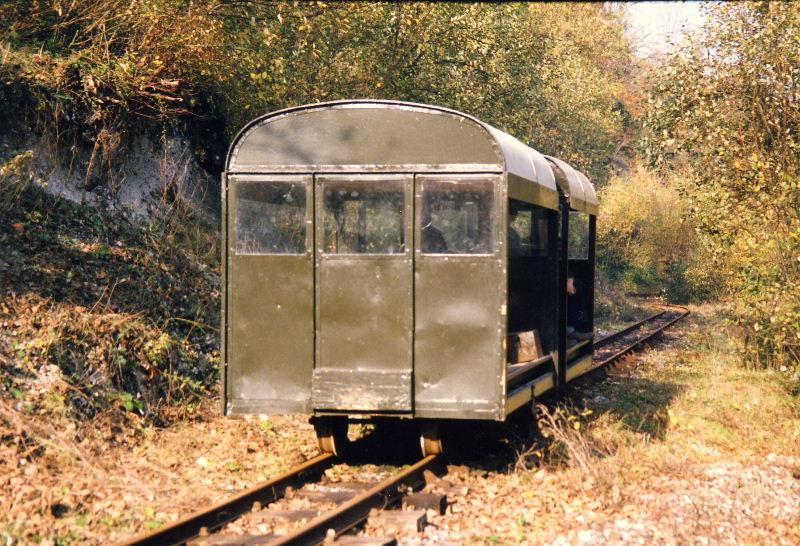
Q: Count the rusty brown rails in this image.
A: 2